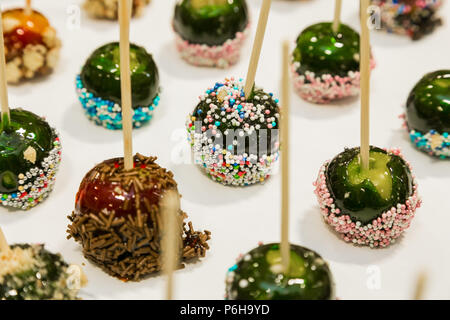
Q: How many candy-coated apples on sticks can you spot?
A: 13